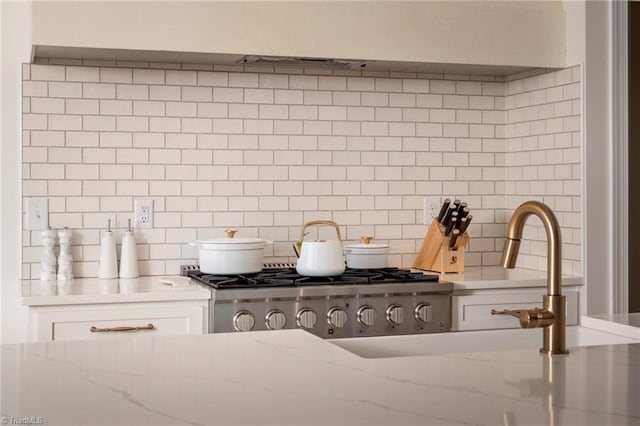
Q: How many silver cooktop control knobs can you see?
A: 7